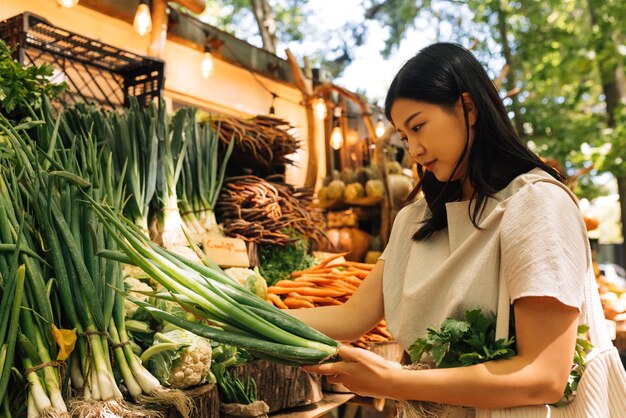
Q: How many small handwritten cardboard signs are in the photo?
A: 1